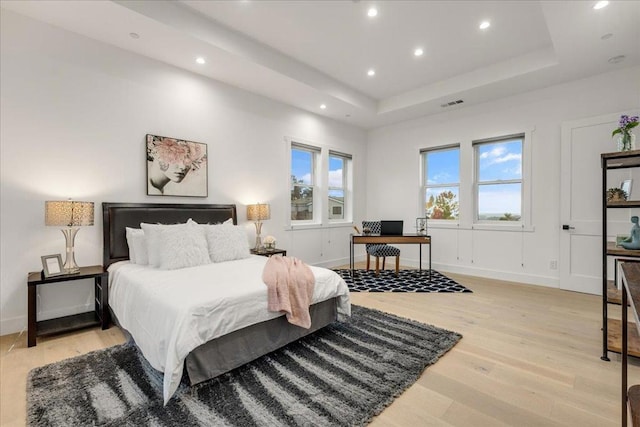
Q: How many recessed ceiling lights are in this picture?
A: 7